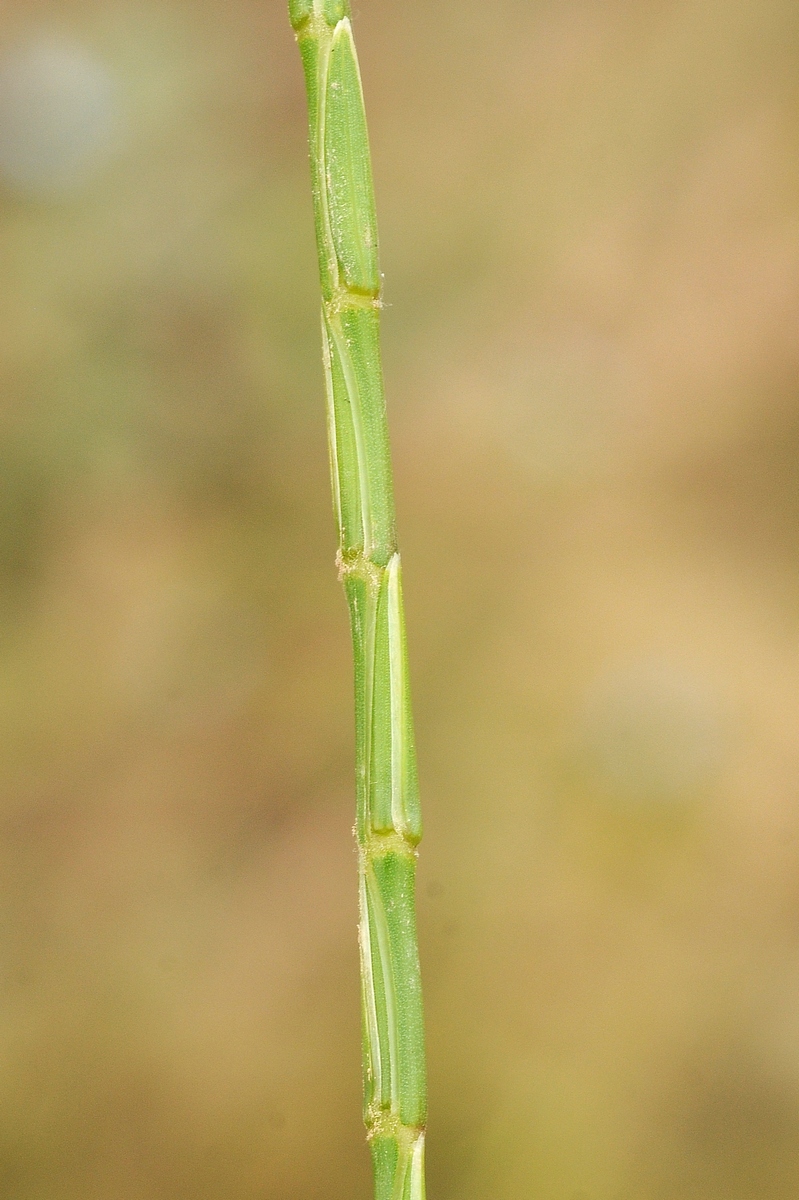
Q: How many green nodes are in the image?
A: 5